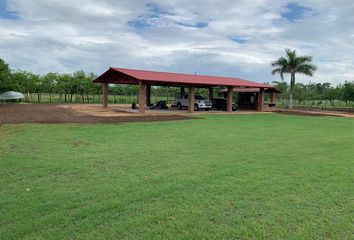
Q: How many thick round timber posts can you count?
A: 0